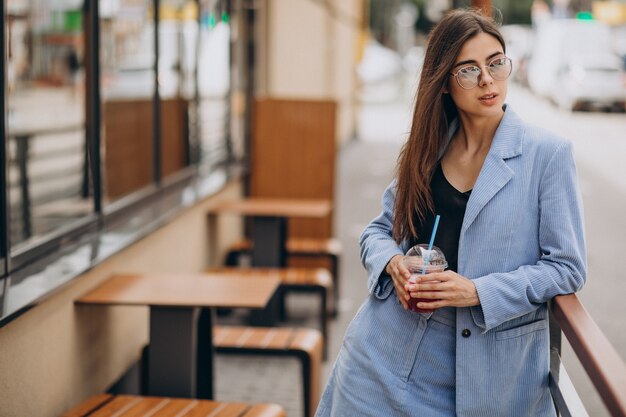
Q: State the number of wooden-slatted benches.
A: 4